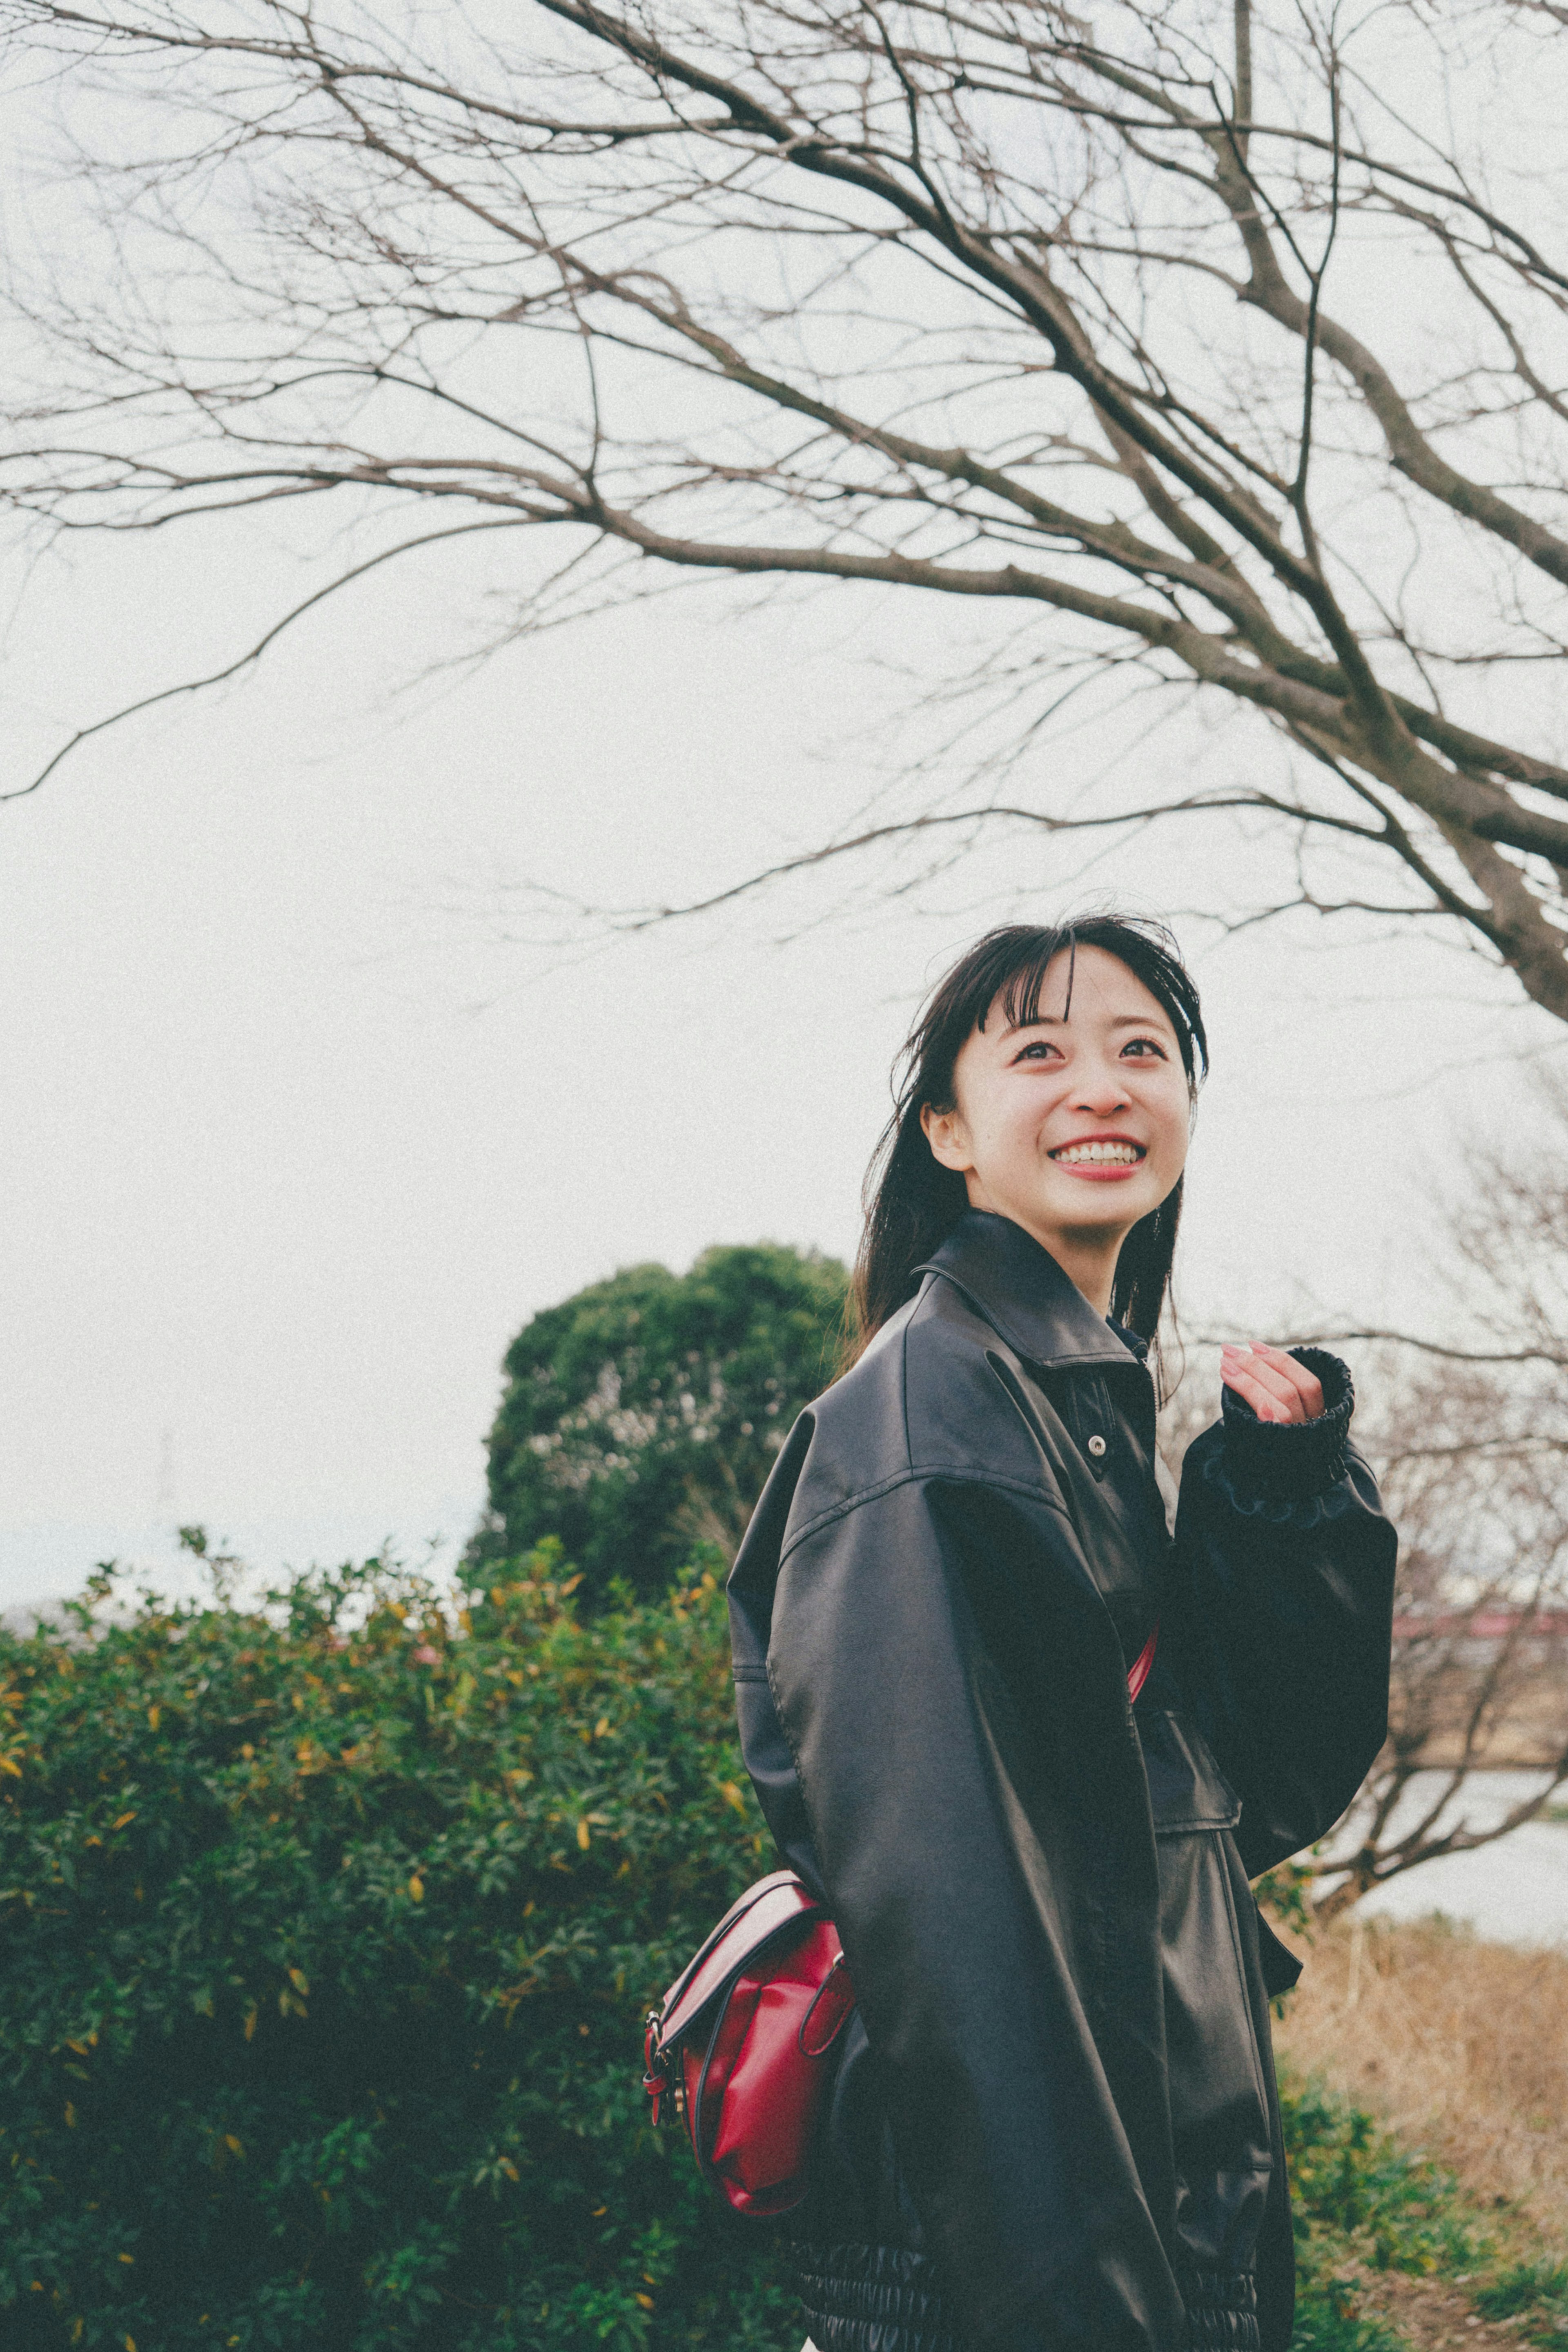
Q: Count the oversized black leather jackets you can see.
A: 1